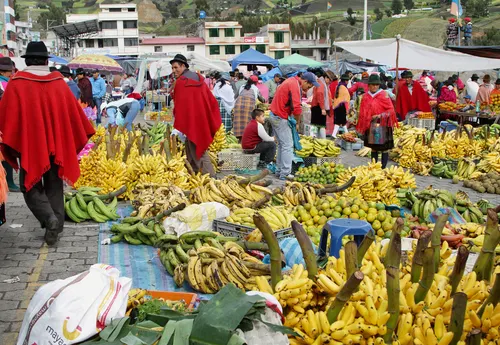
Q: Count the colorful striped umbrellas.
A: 1